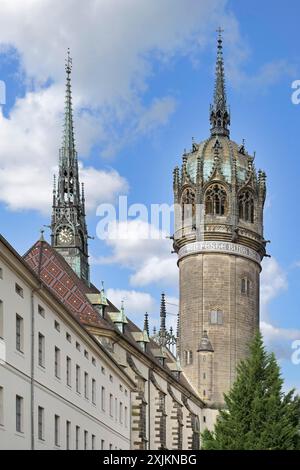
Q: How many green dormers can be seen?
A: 5